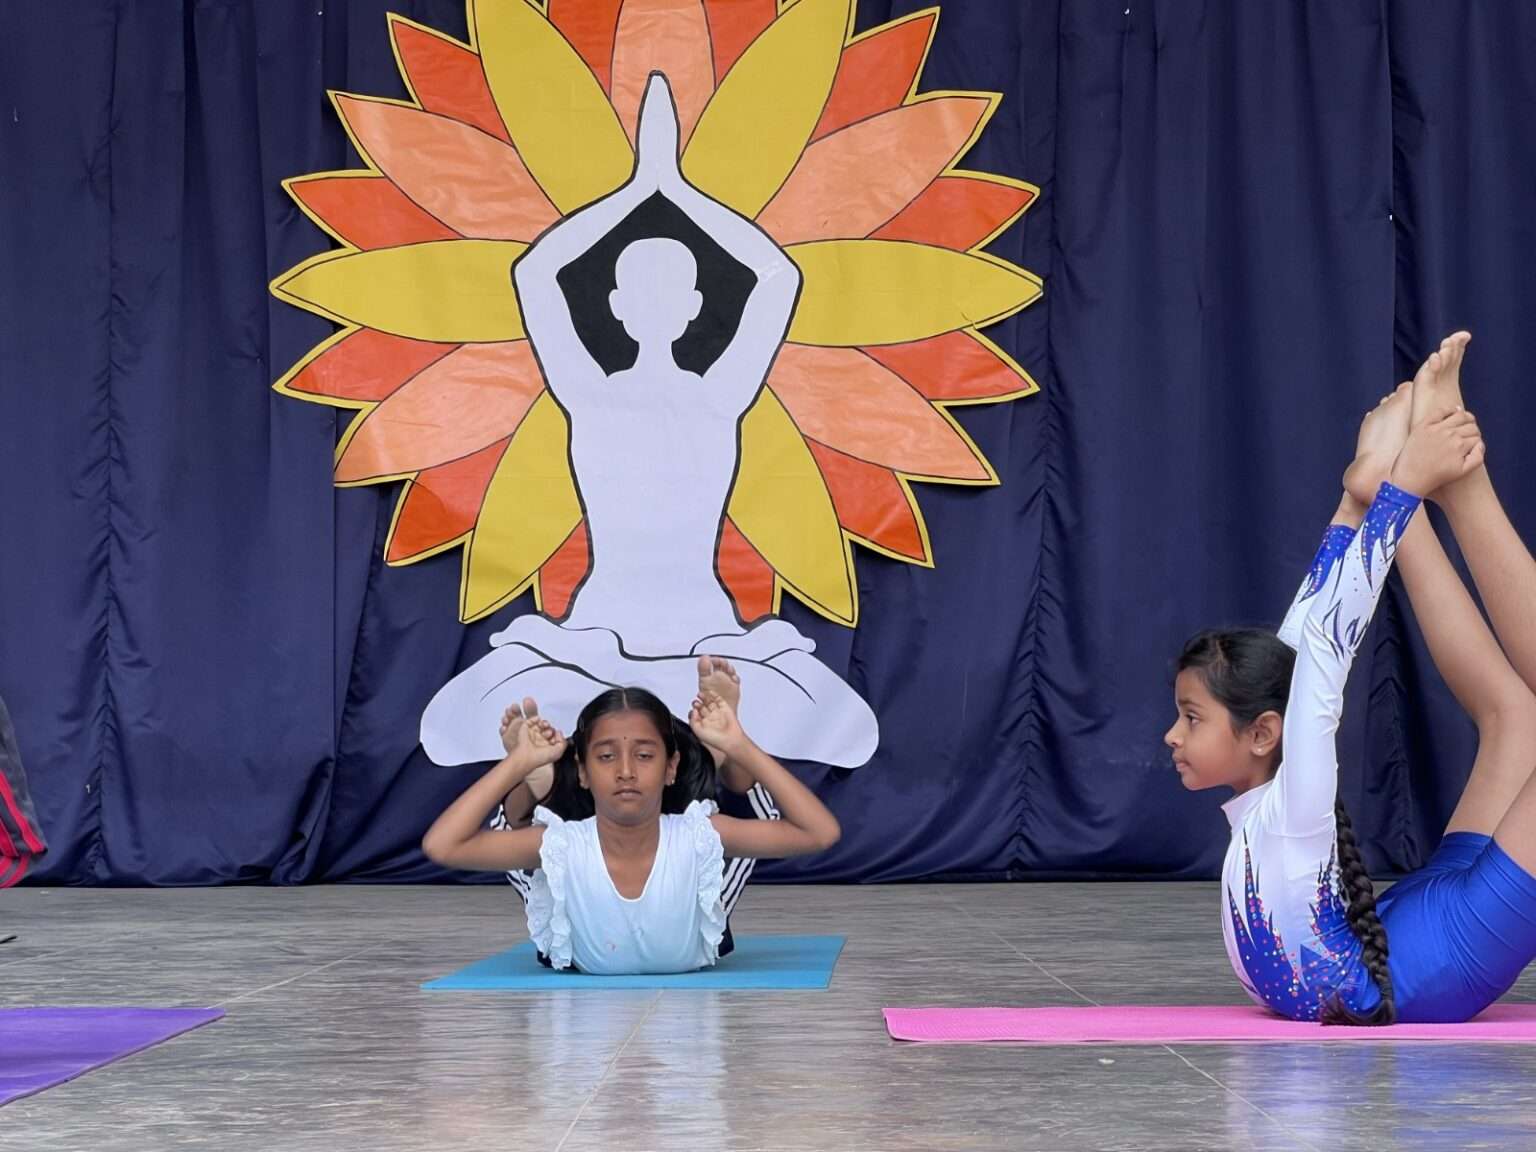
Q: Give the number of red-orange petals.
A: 12